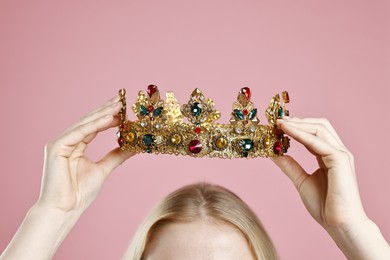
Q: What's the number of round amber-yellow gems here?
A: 4